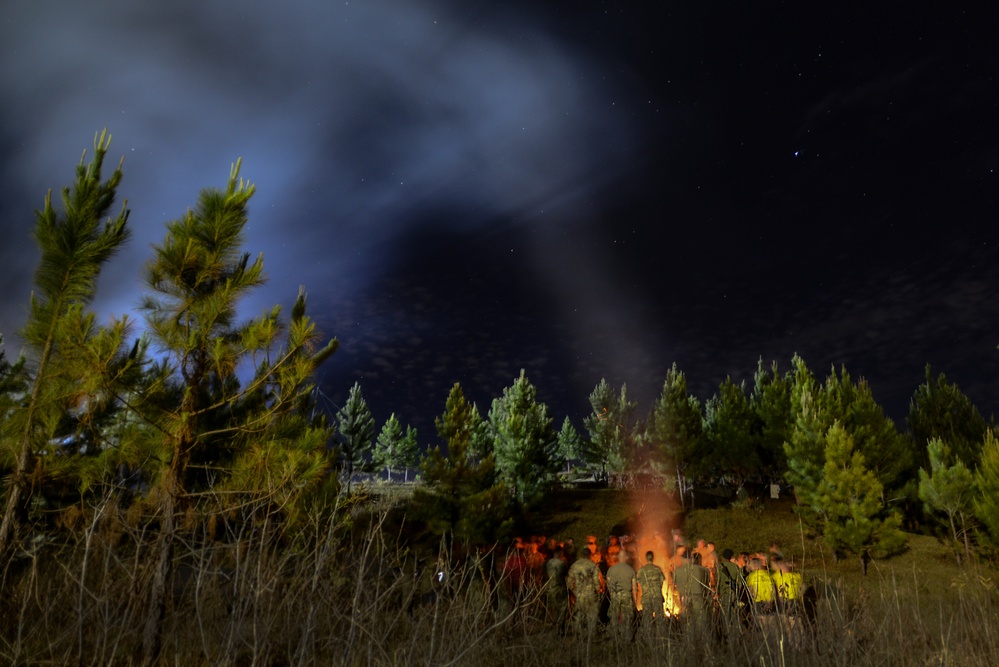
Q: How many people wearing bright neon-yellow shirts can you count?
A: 2